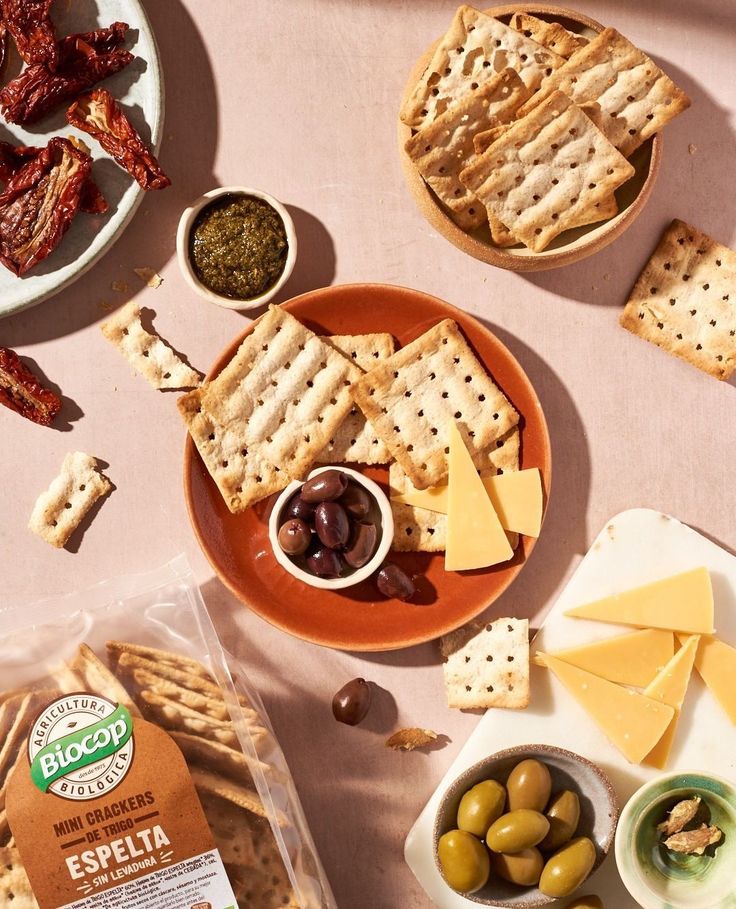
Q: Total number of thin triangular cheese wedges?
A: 7